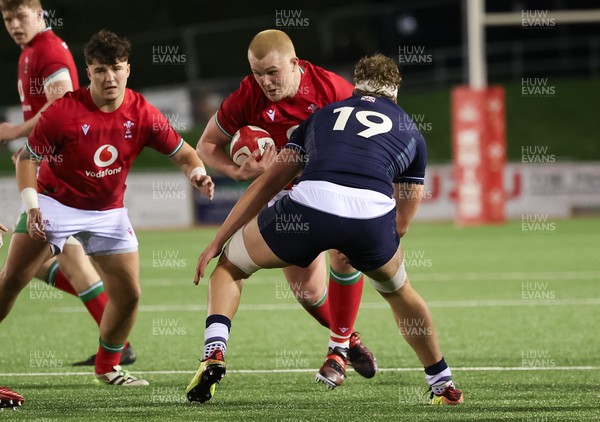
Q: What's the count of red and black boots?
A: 3